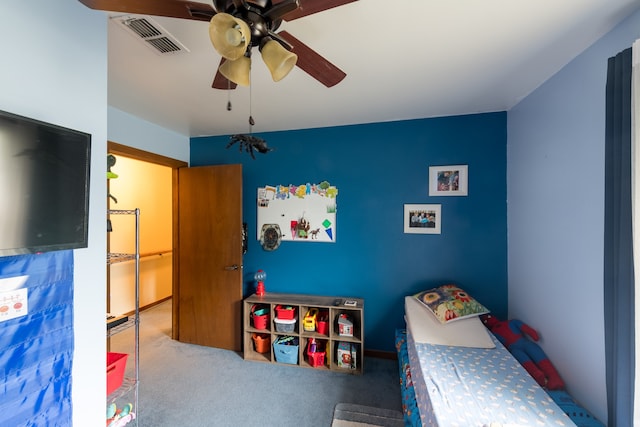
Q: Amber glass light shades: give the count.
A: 3